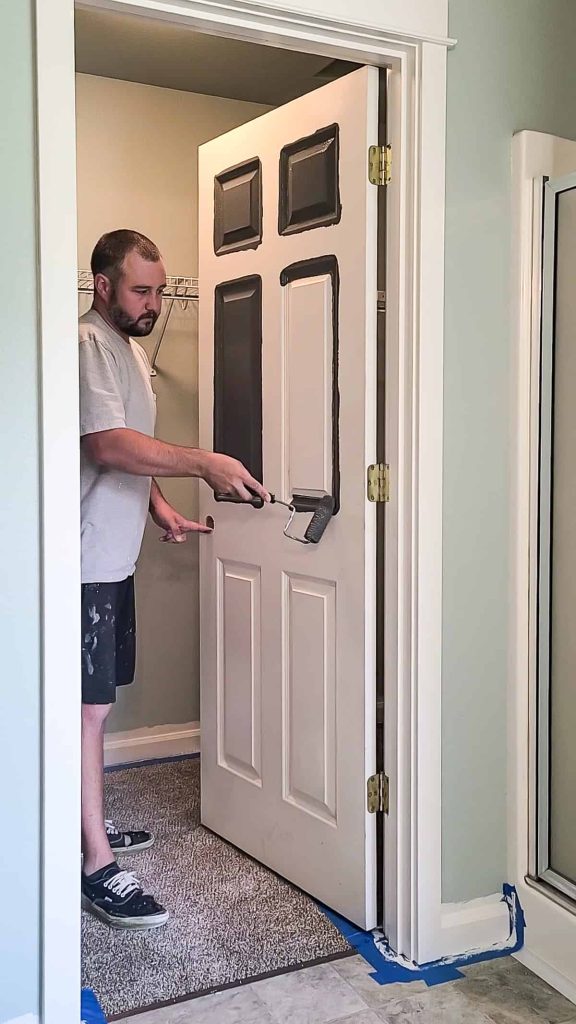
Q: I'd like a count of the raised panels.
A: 6